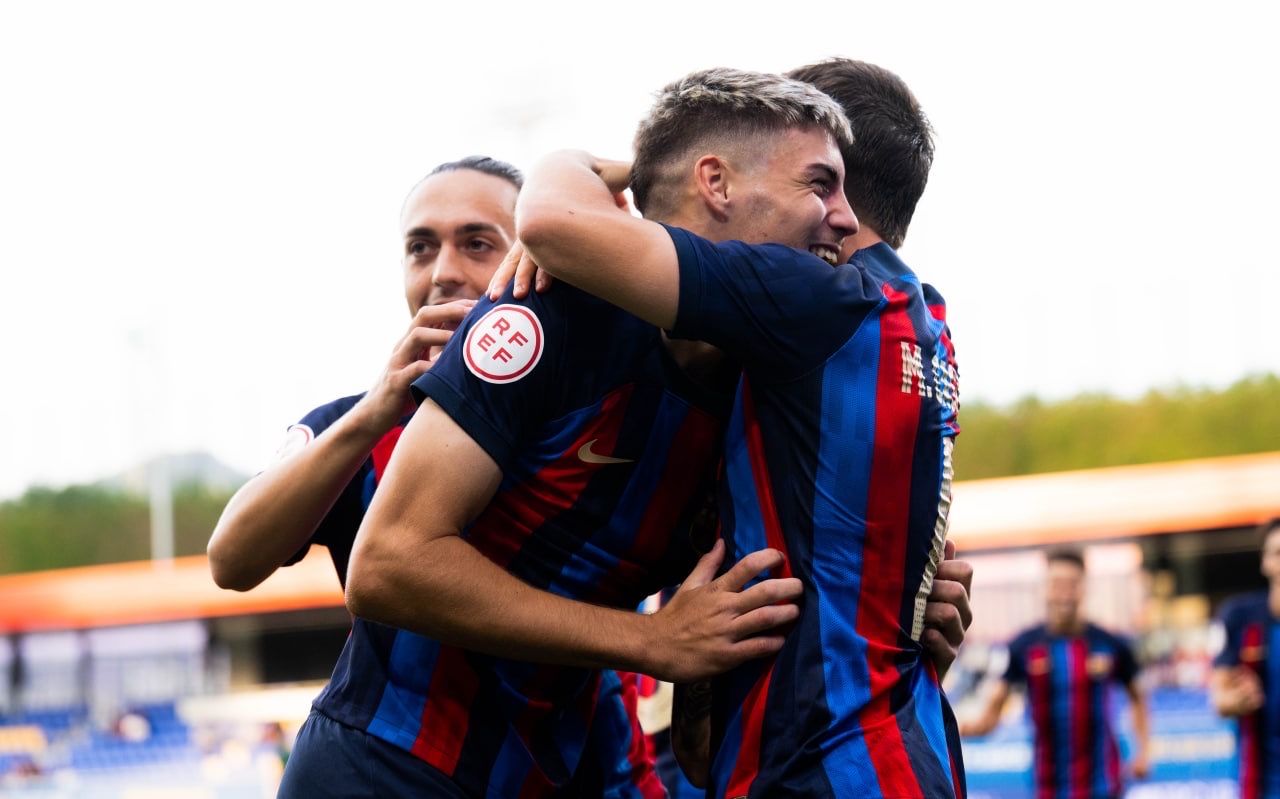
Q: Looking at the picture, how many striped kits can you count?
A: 5